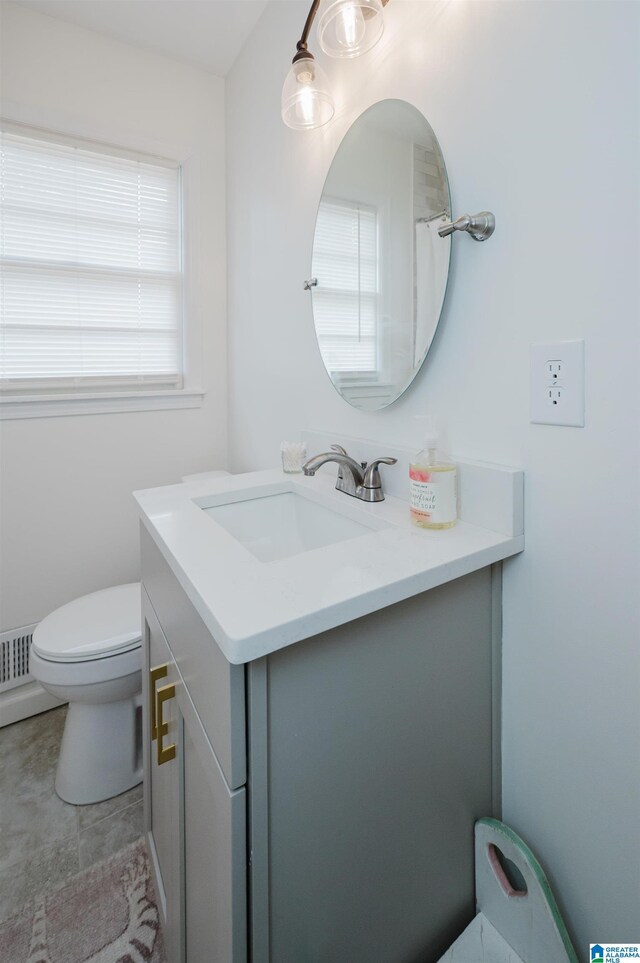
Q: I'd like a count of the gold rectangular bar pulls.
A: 2